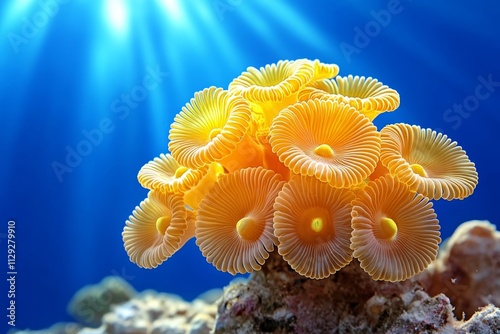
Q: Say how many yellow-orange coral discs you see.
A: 10